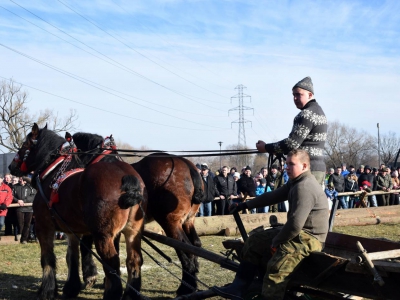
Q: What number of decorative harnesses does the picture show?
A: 2